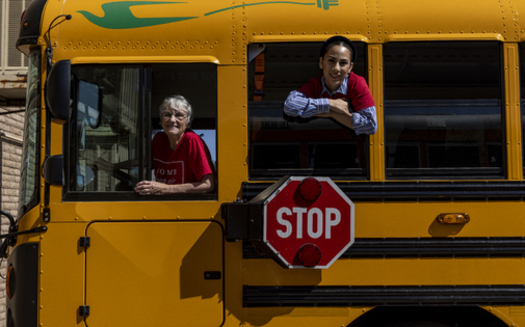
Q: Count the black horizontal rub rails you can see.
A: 3